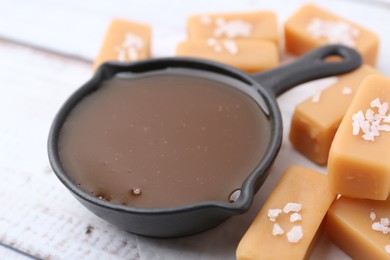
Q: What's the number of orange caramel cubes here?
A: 8